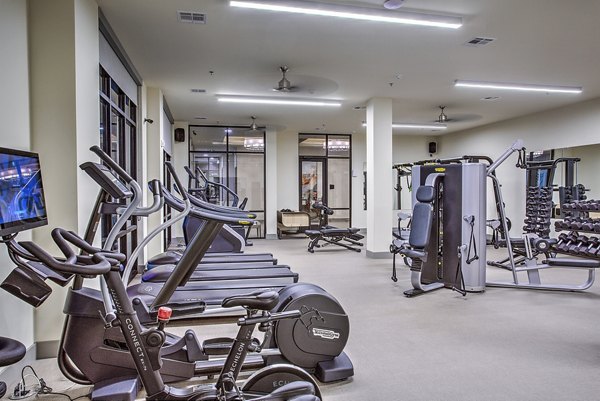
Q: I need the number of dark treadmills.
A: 3